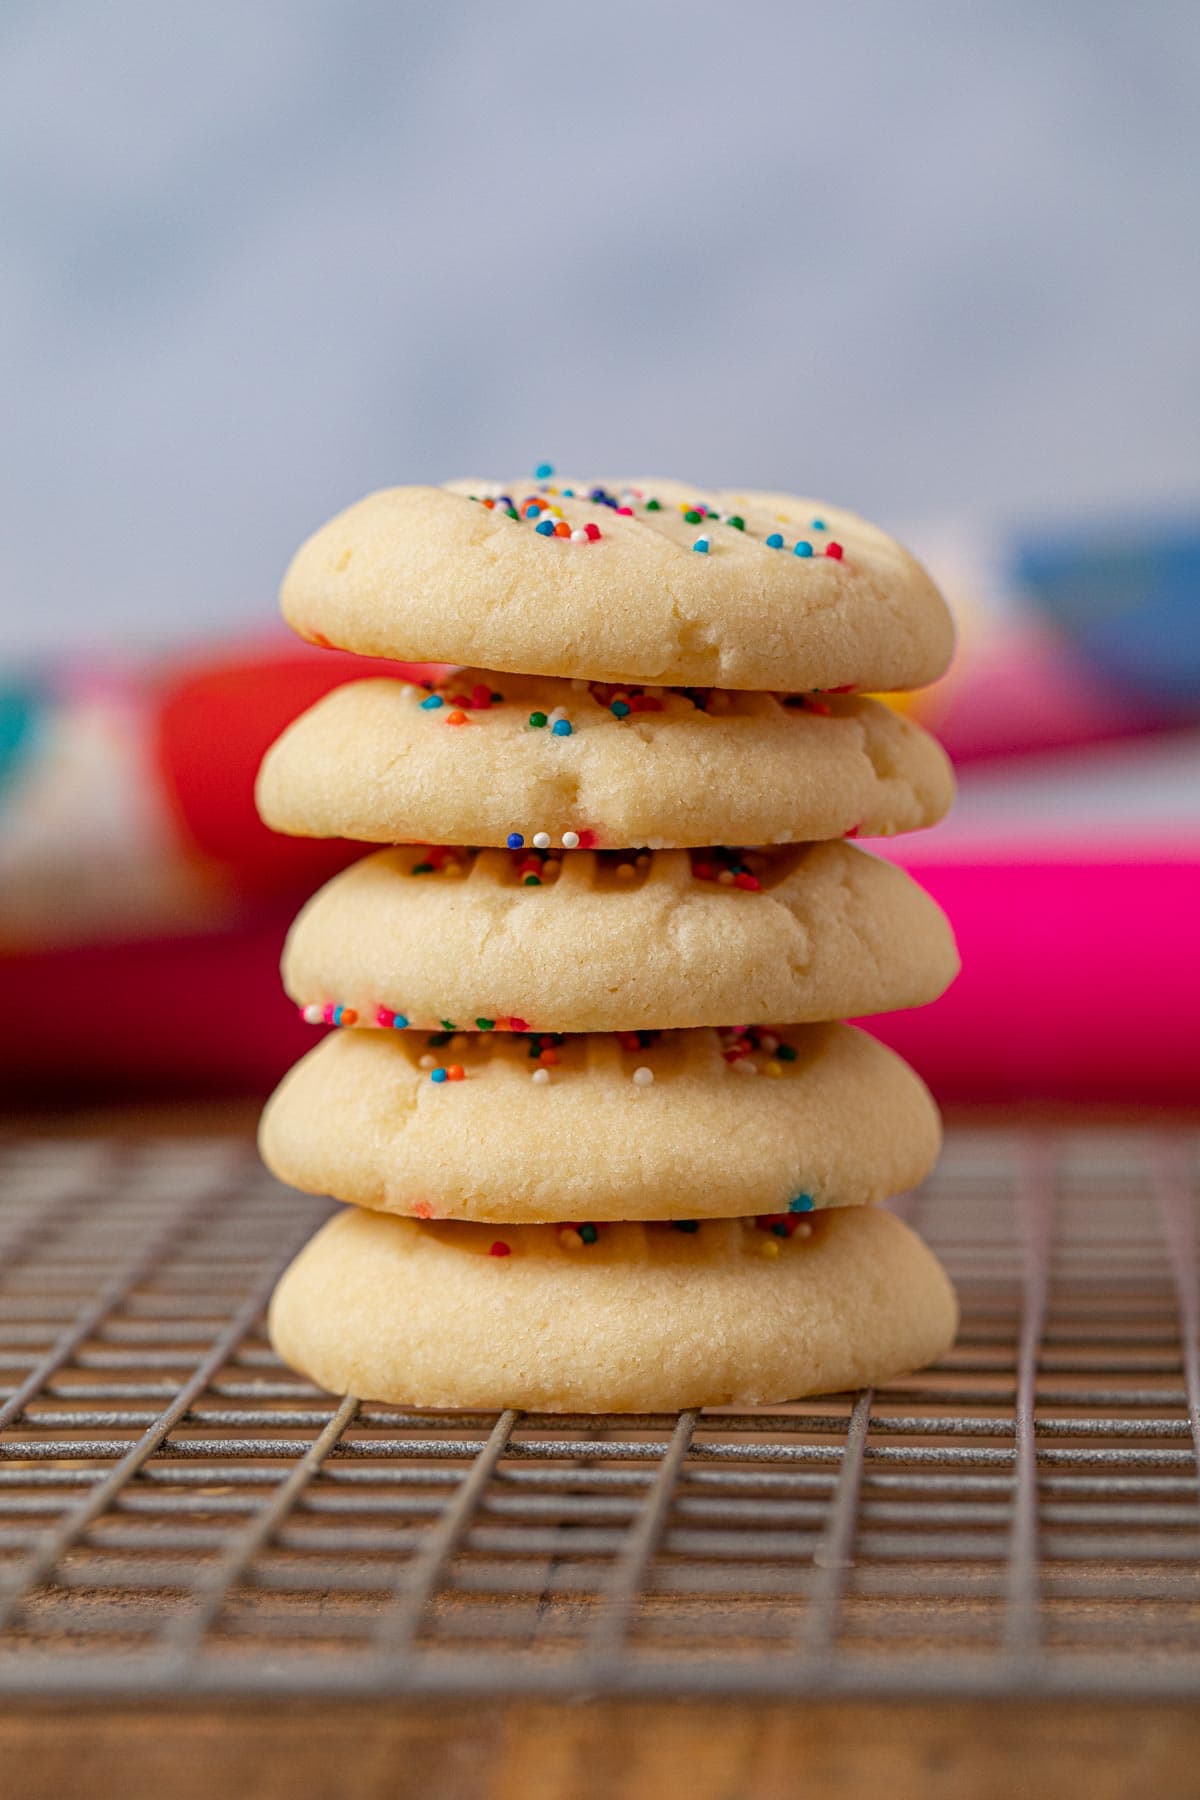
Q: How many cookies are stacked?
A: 5